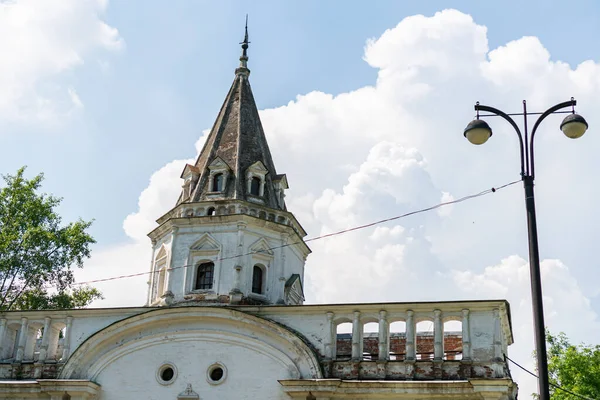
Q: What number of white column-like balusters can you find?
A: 11